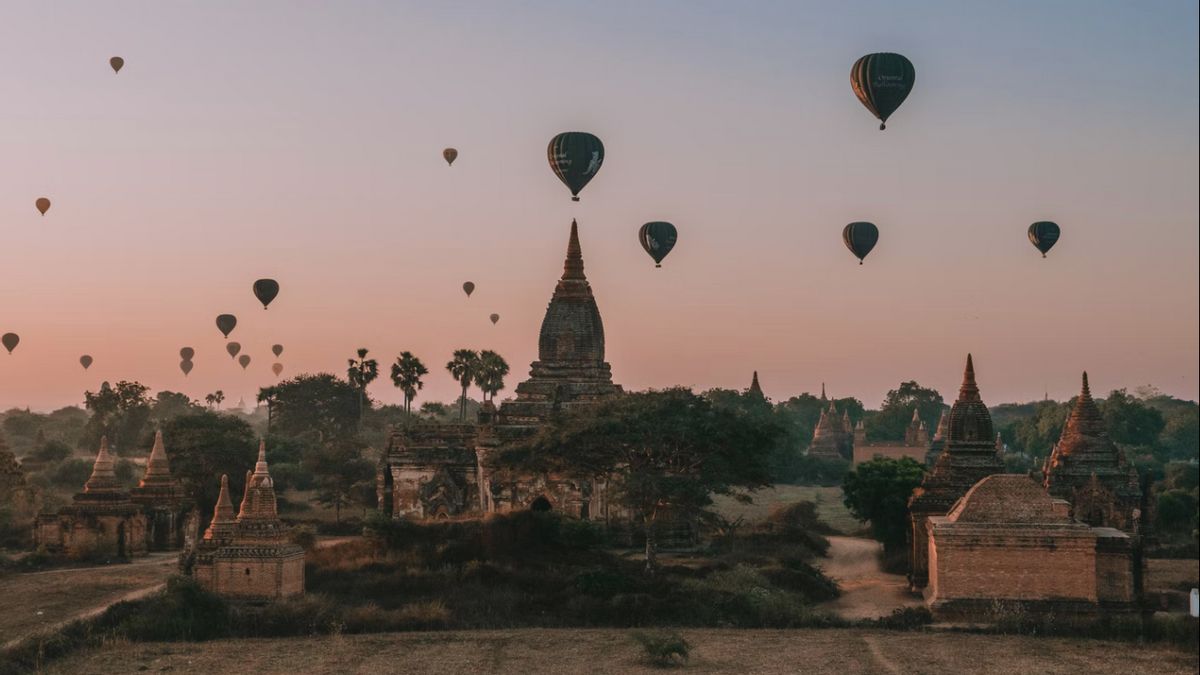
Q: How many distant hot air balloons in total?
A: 15